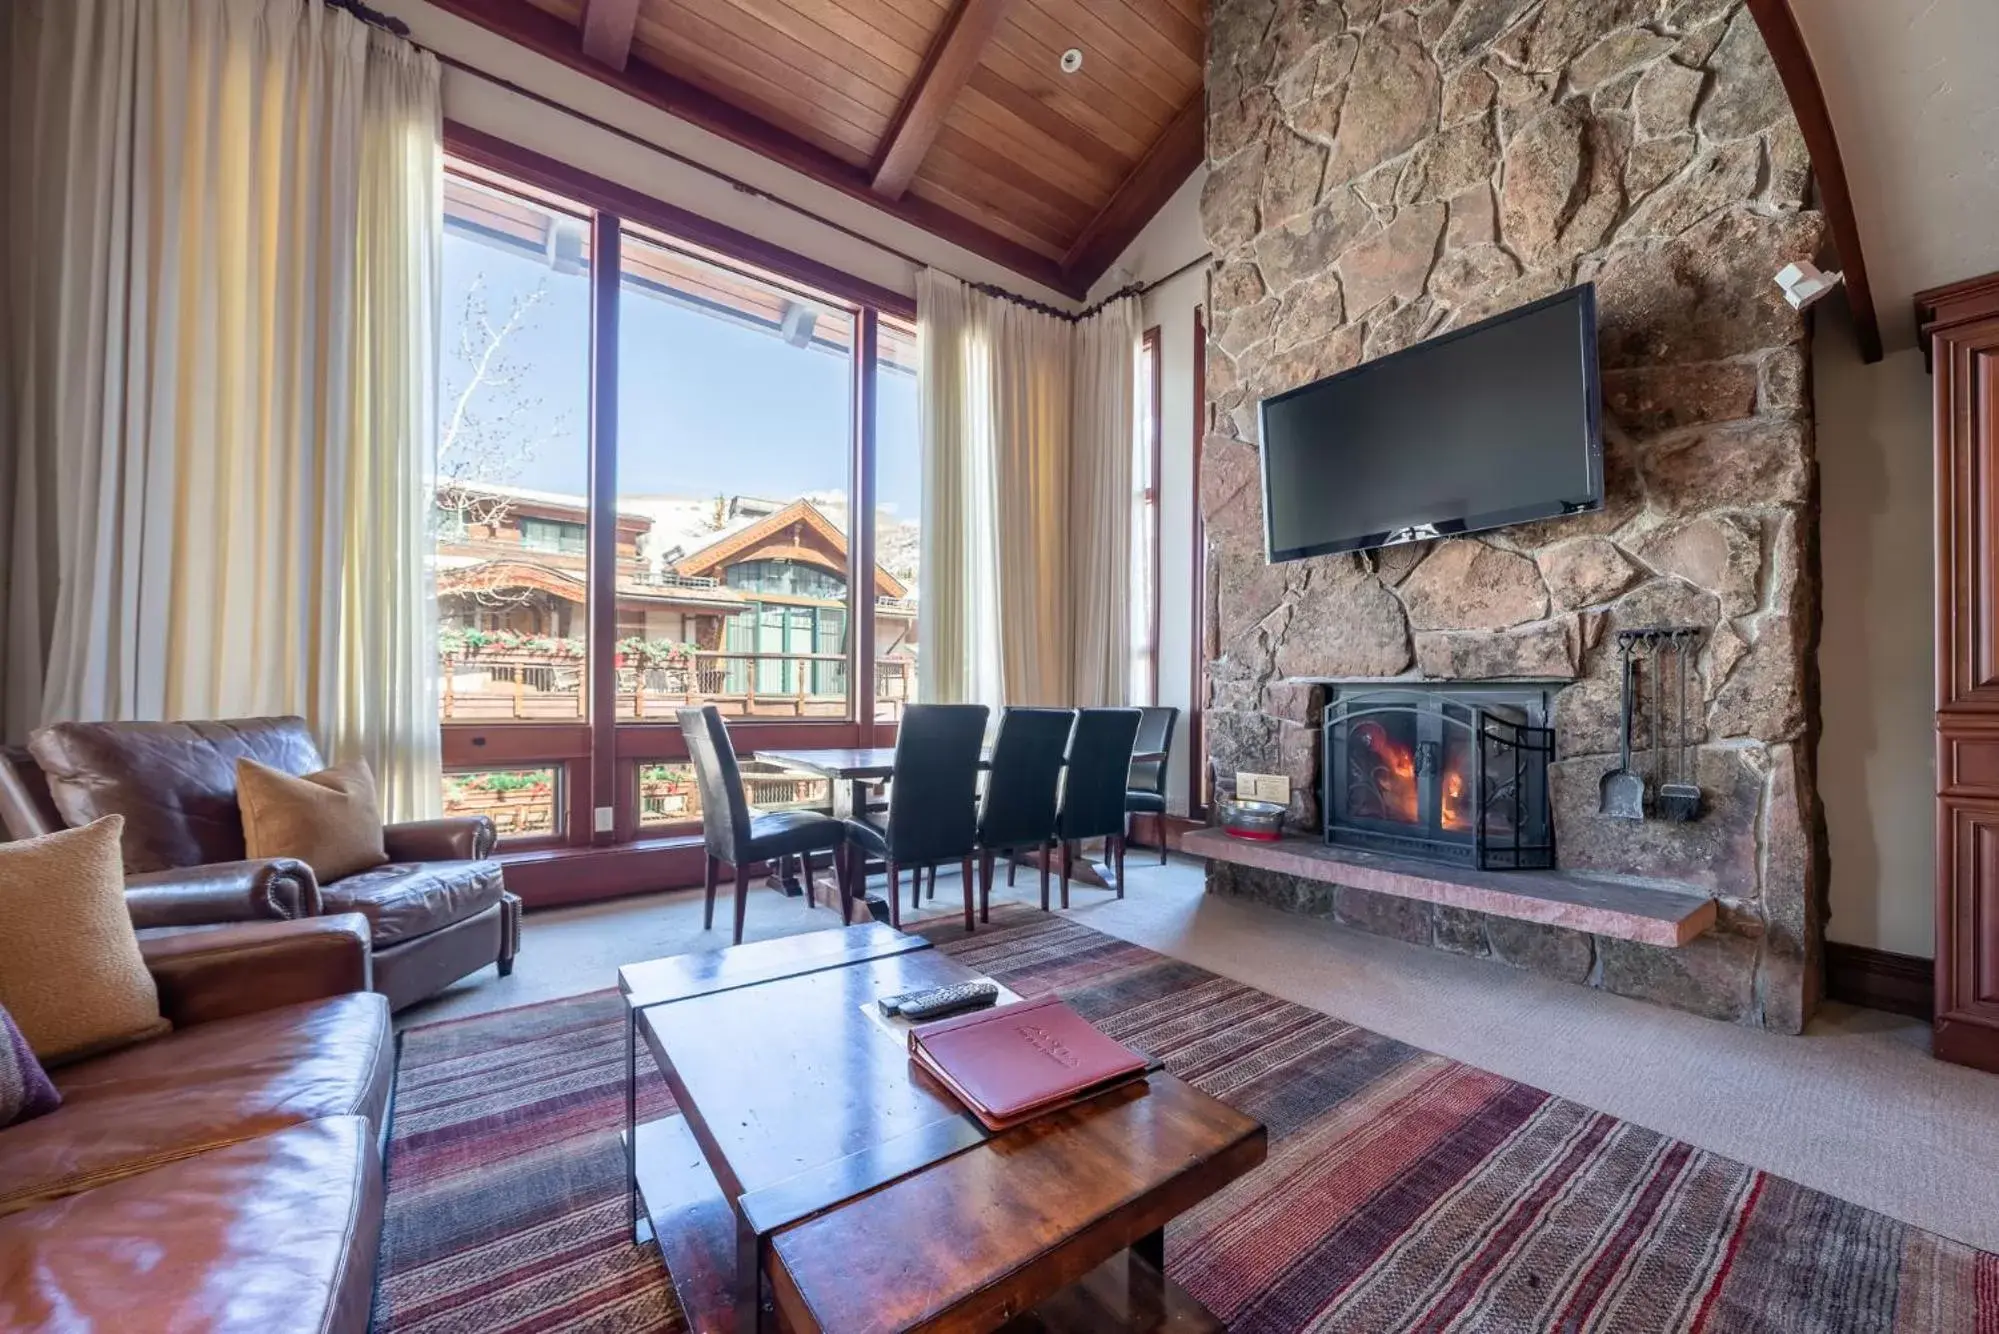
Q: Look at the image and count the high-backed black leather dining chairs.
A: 5